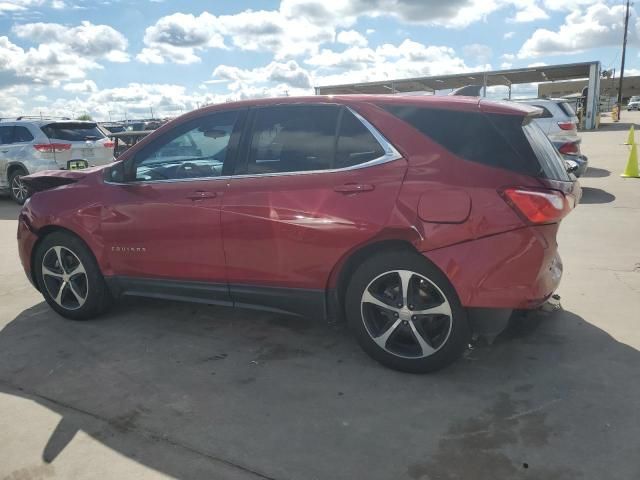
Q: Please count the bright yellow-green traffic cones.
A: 2